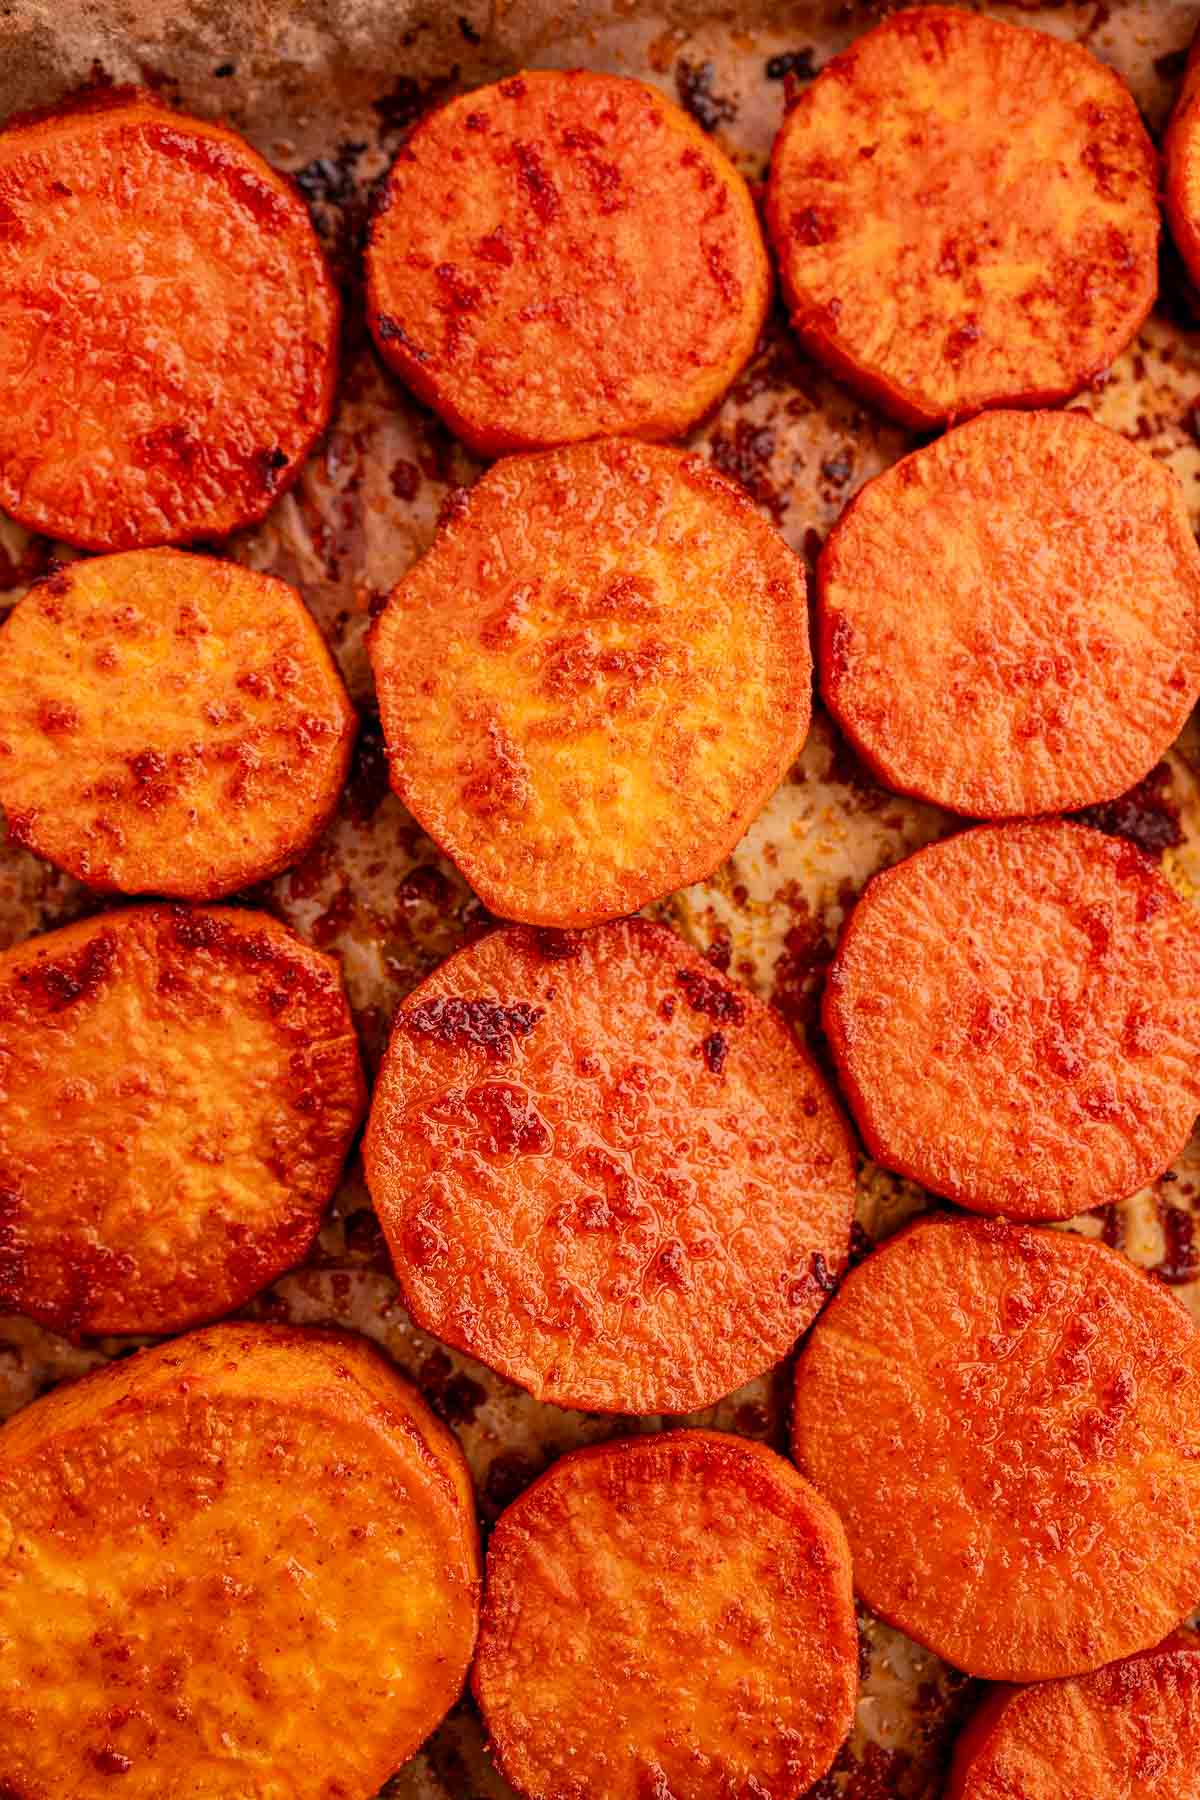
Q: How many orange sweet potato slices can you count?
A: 14